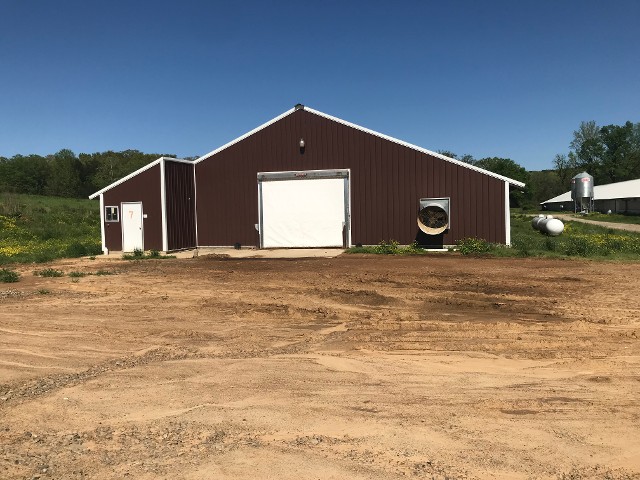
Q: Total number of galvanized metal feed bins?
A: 2